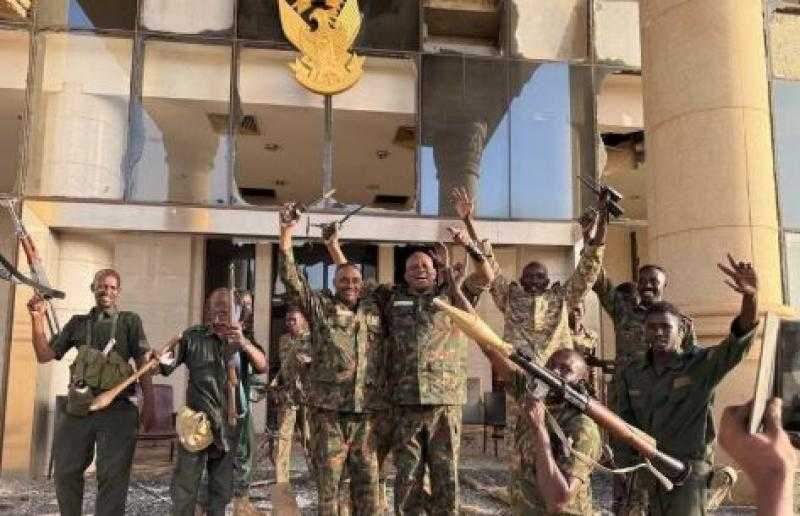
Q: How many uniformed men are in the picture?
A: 11